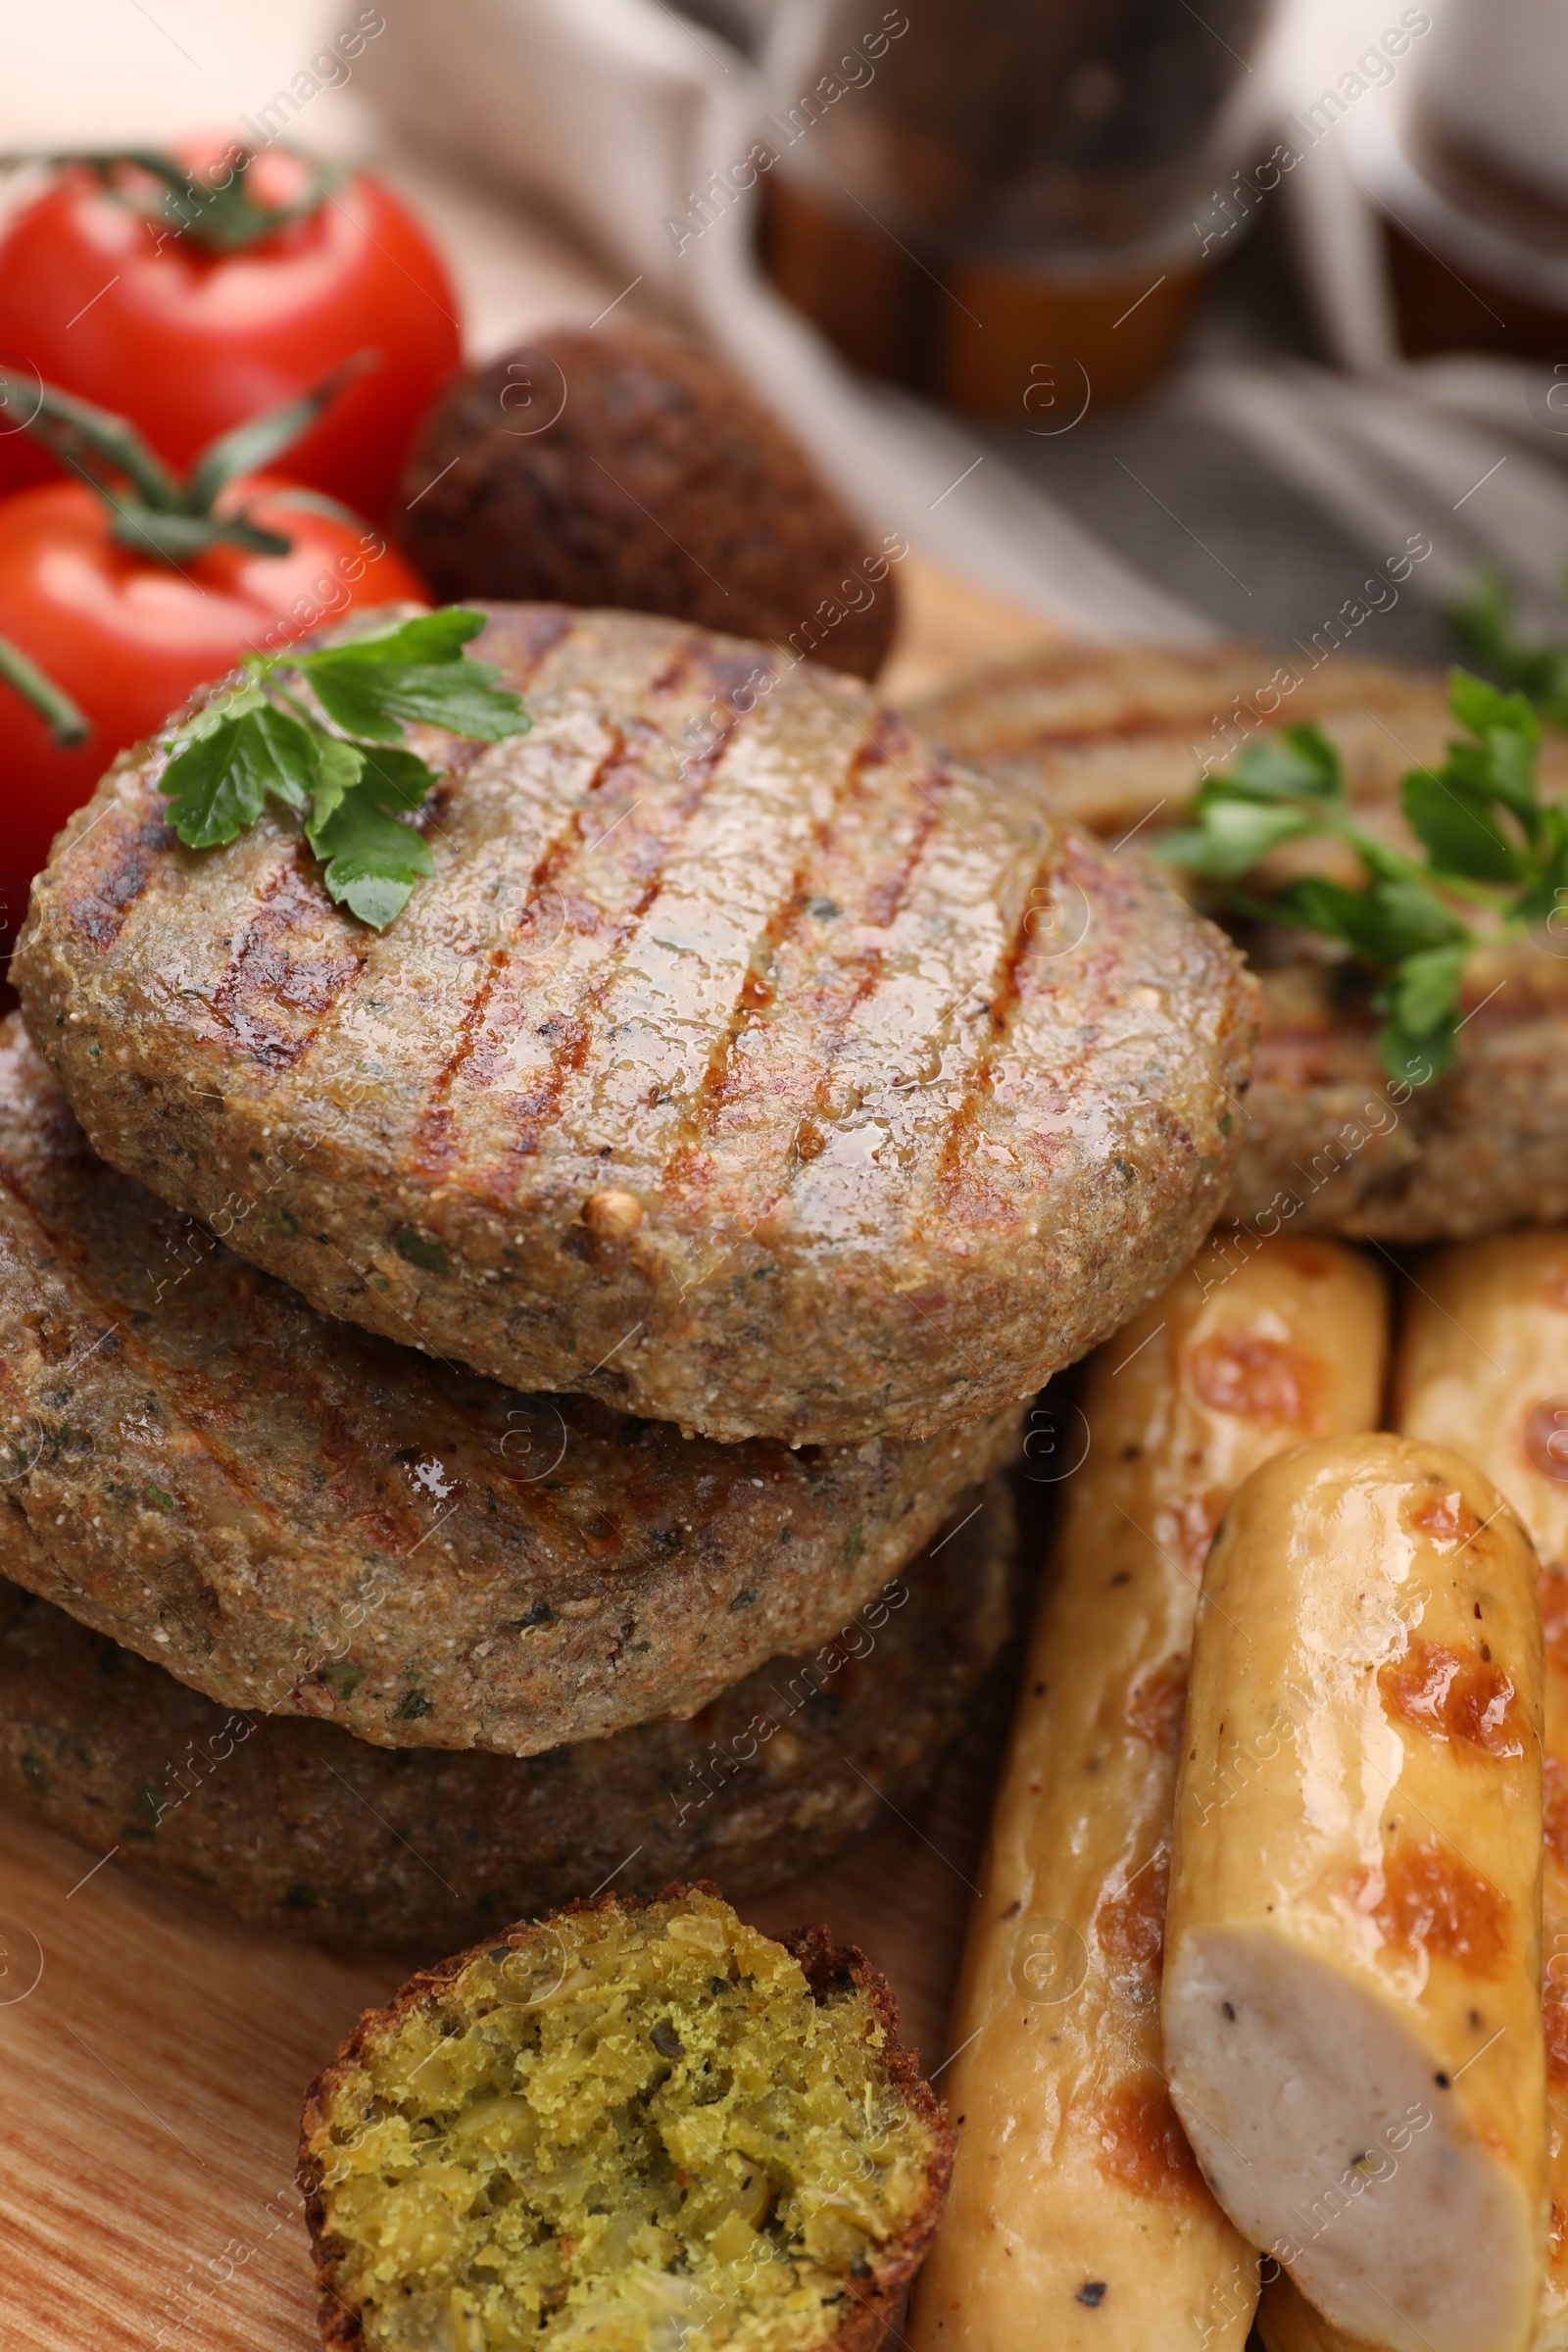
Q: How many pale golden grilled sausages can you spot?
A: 3